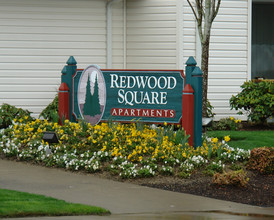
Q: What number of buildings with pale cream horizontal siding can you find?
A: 1